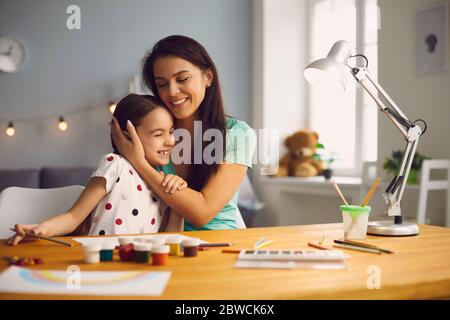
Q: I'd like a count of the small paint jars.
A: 8